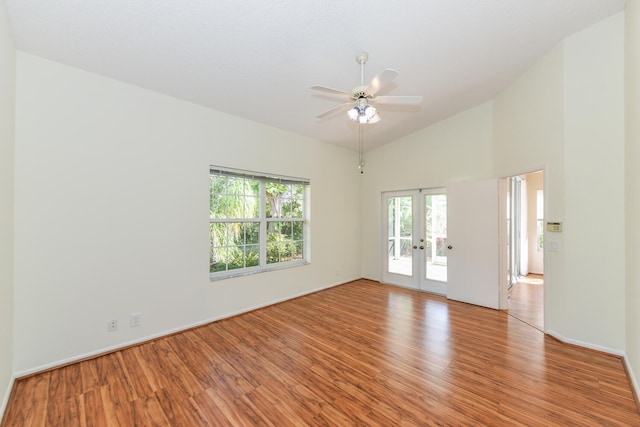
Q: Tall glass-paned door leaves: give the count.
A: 2